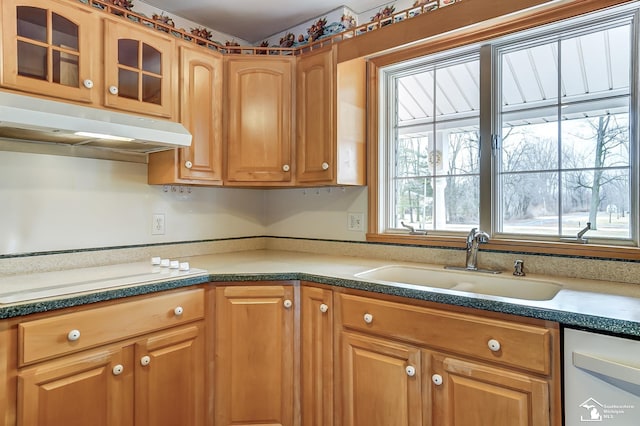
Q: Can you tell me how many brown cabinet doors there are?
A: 11